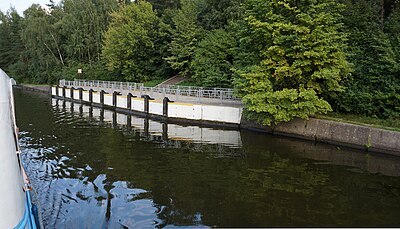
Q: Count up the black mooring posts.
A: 10